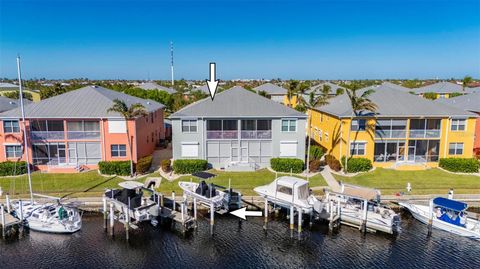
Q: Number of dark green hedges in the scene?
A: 6